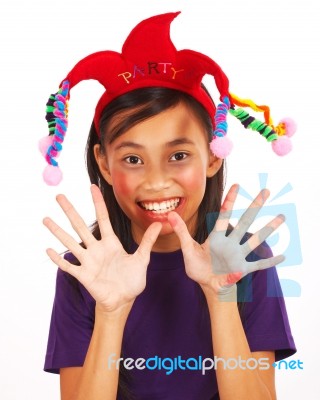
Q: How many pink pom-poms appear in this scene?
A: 5